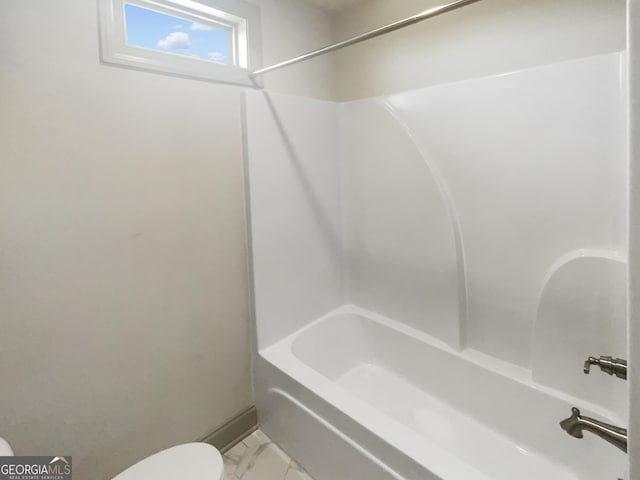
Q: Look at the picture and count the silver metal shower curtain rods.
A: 1